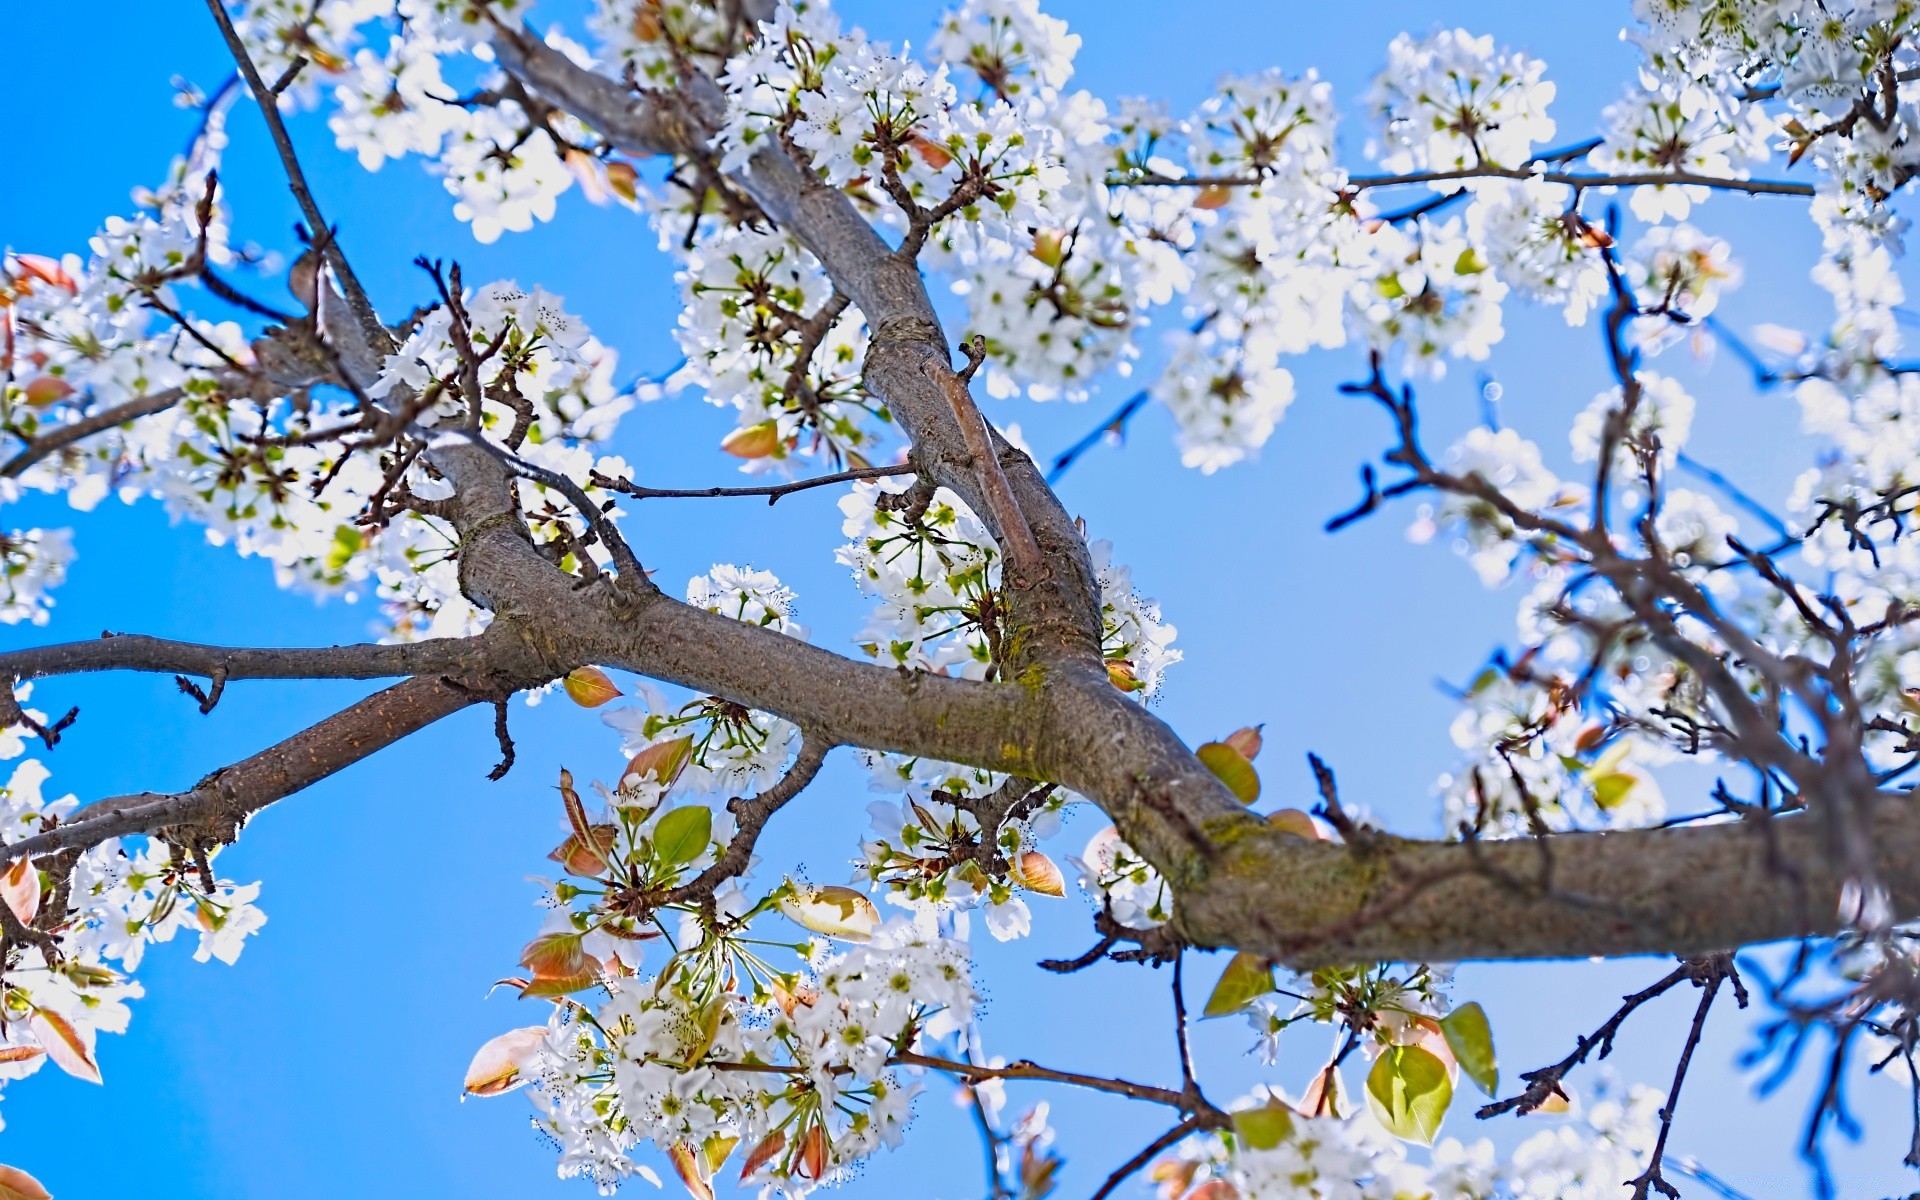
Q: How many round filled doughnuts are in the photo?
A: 0